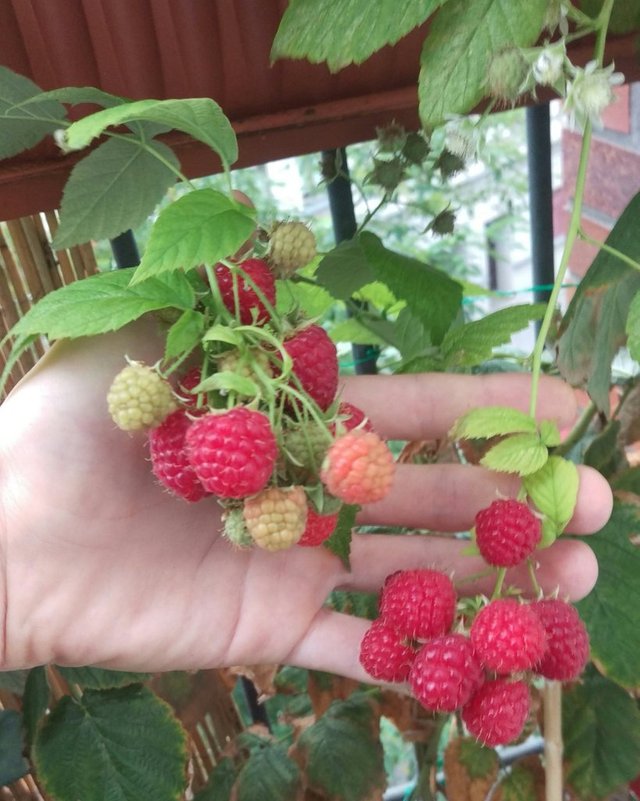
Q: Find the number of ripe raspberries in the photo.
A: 14